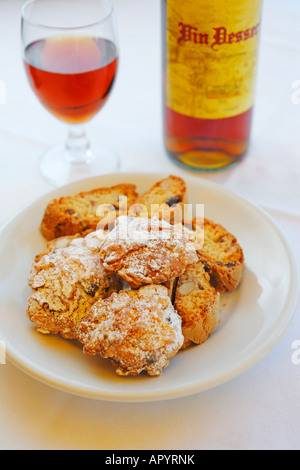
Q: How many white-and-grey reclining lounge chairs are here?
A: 0